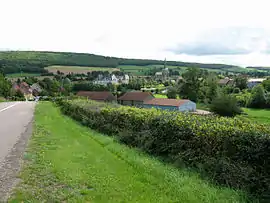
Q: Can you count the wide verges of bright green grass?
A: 1